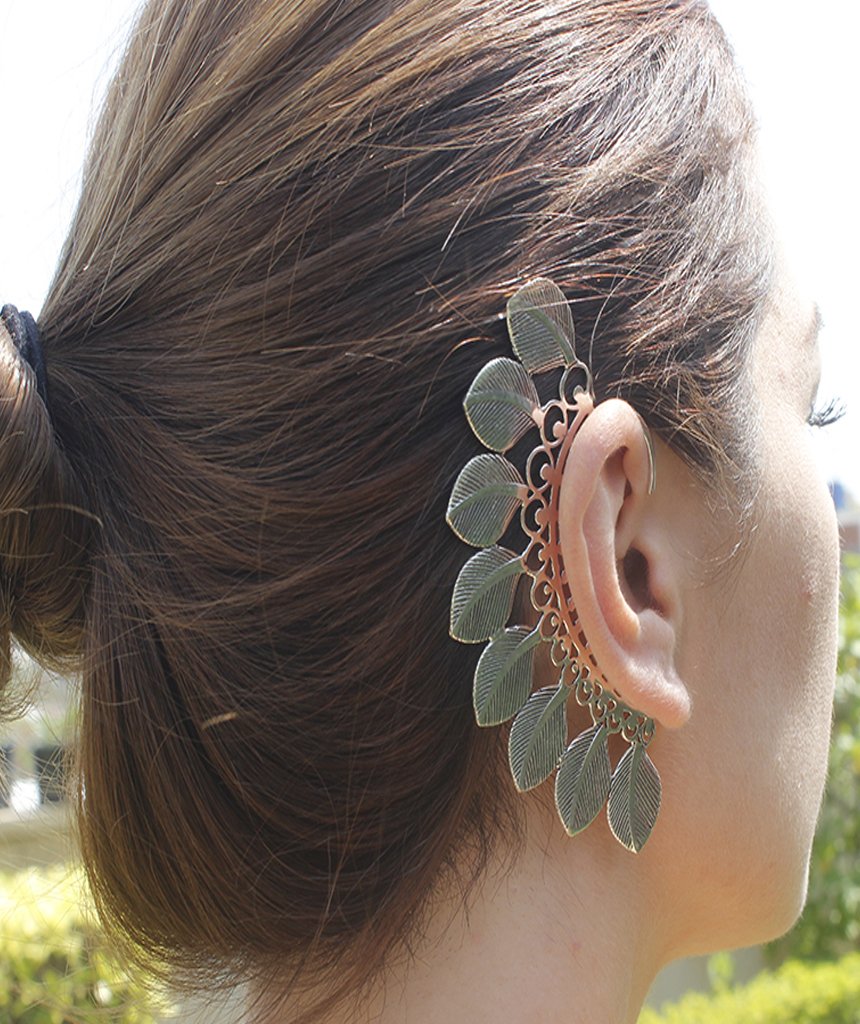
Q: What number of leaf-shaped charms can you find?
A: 8